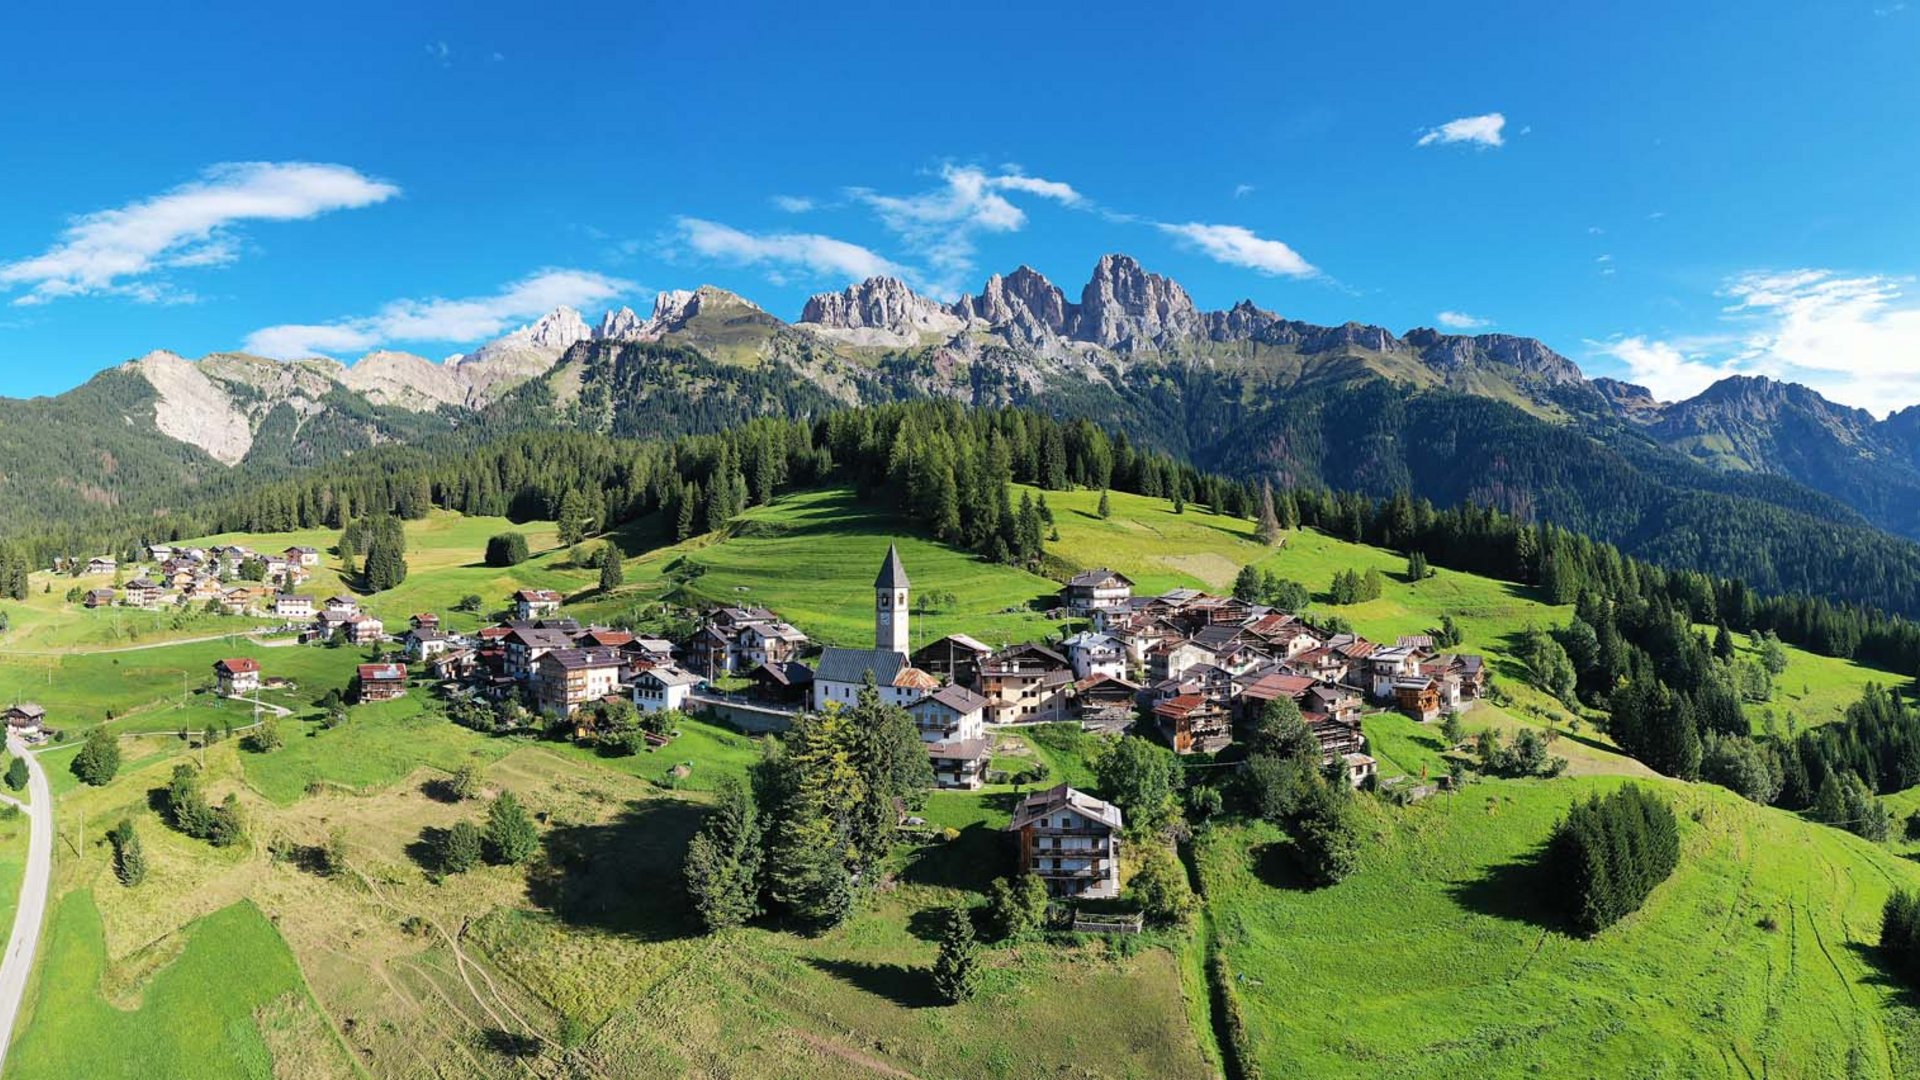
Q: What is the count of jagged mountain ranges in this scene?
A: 1